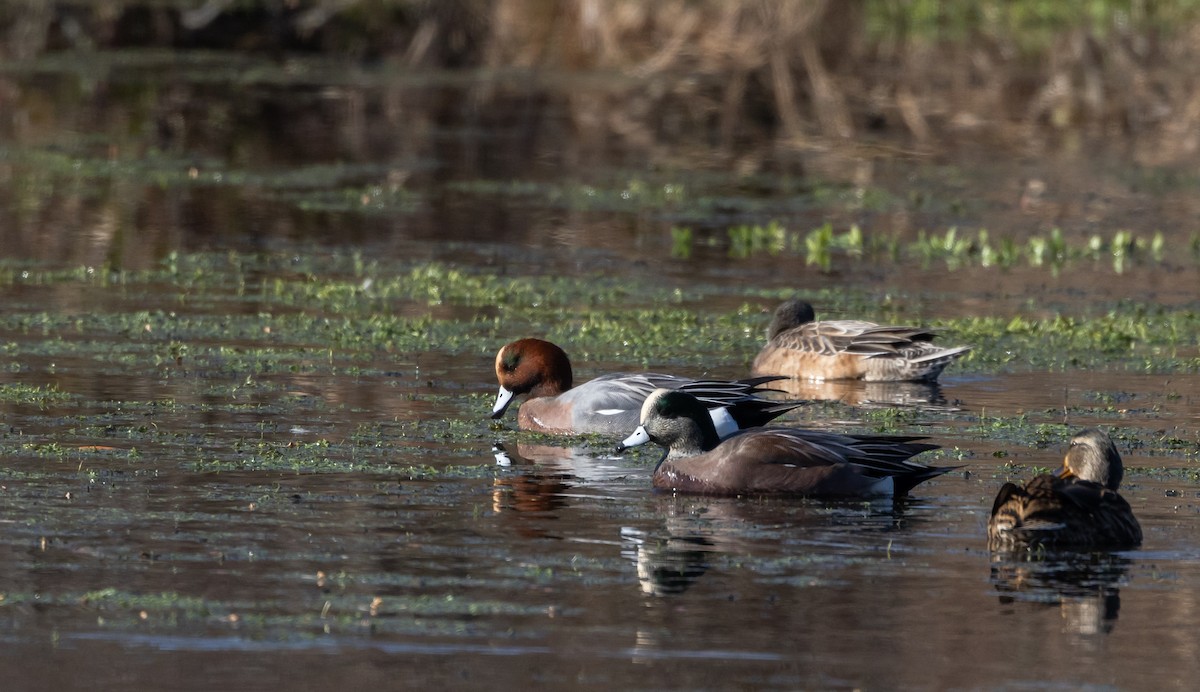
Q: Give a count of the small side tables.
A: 0